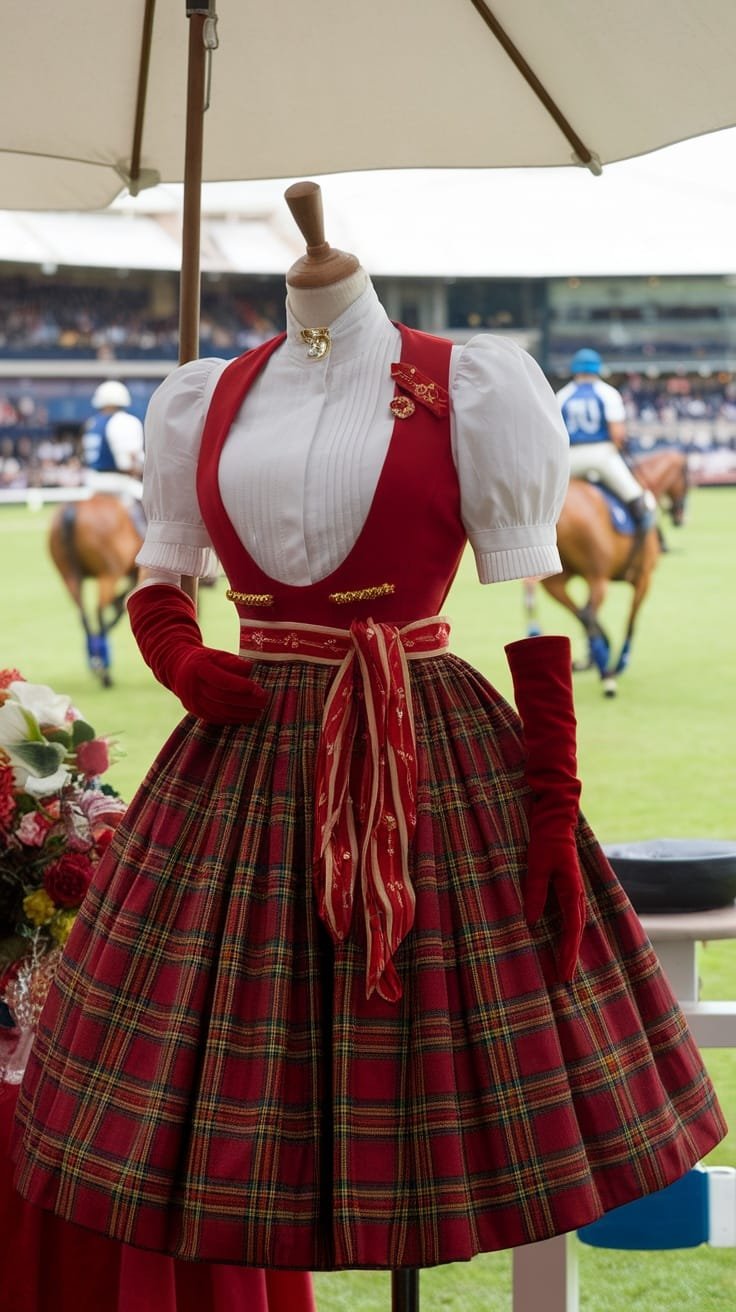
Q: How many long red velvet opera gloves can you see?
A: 2